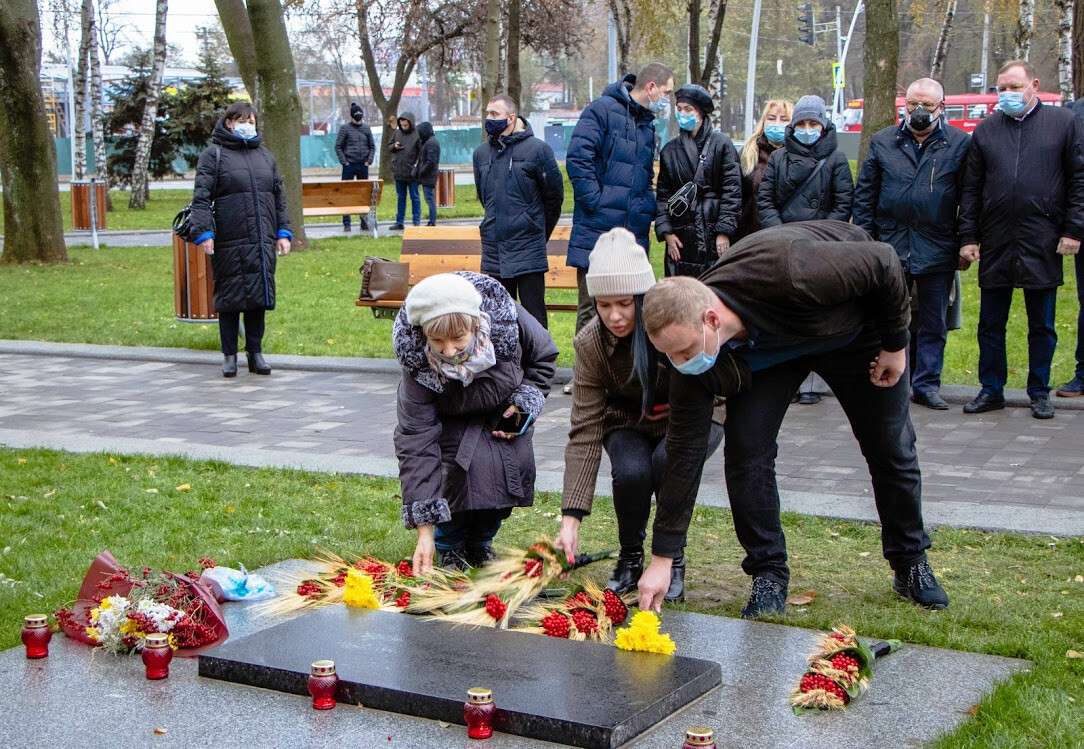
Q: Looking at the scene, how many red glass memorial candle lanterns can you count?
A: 5